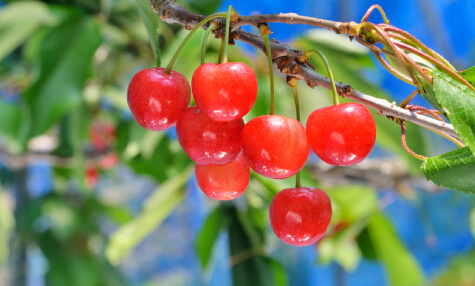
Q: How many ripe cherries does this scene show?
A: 7